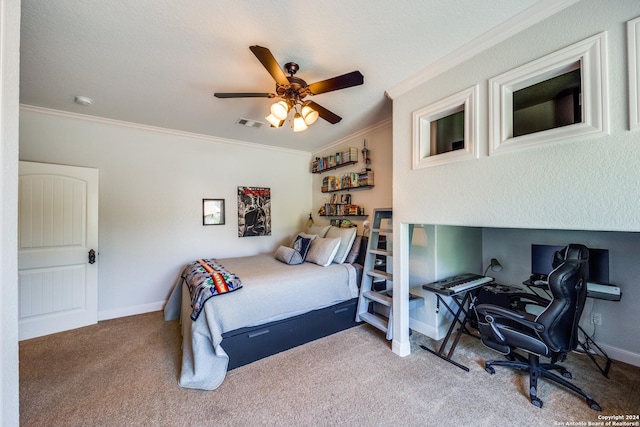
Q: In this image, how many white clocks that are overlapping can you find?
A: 0